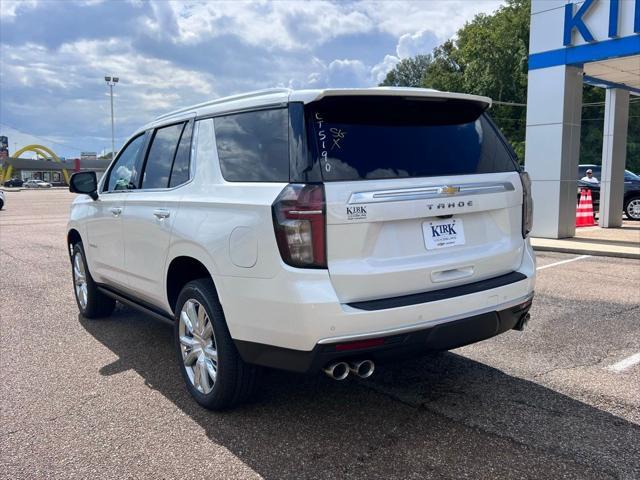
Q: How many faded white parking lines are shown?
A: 2